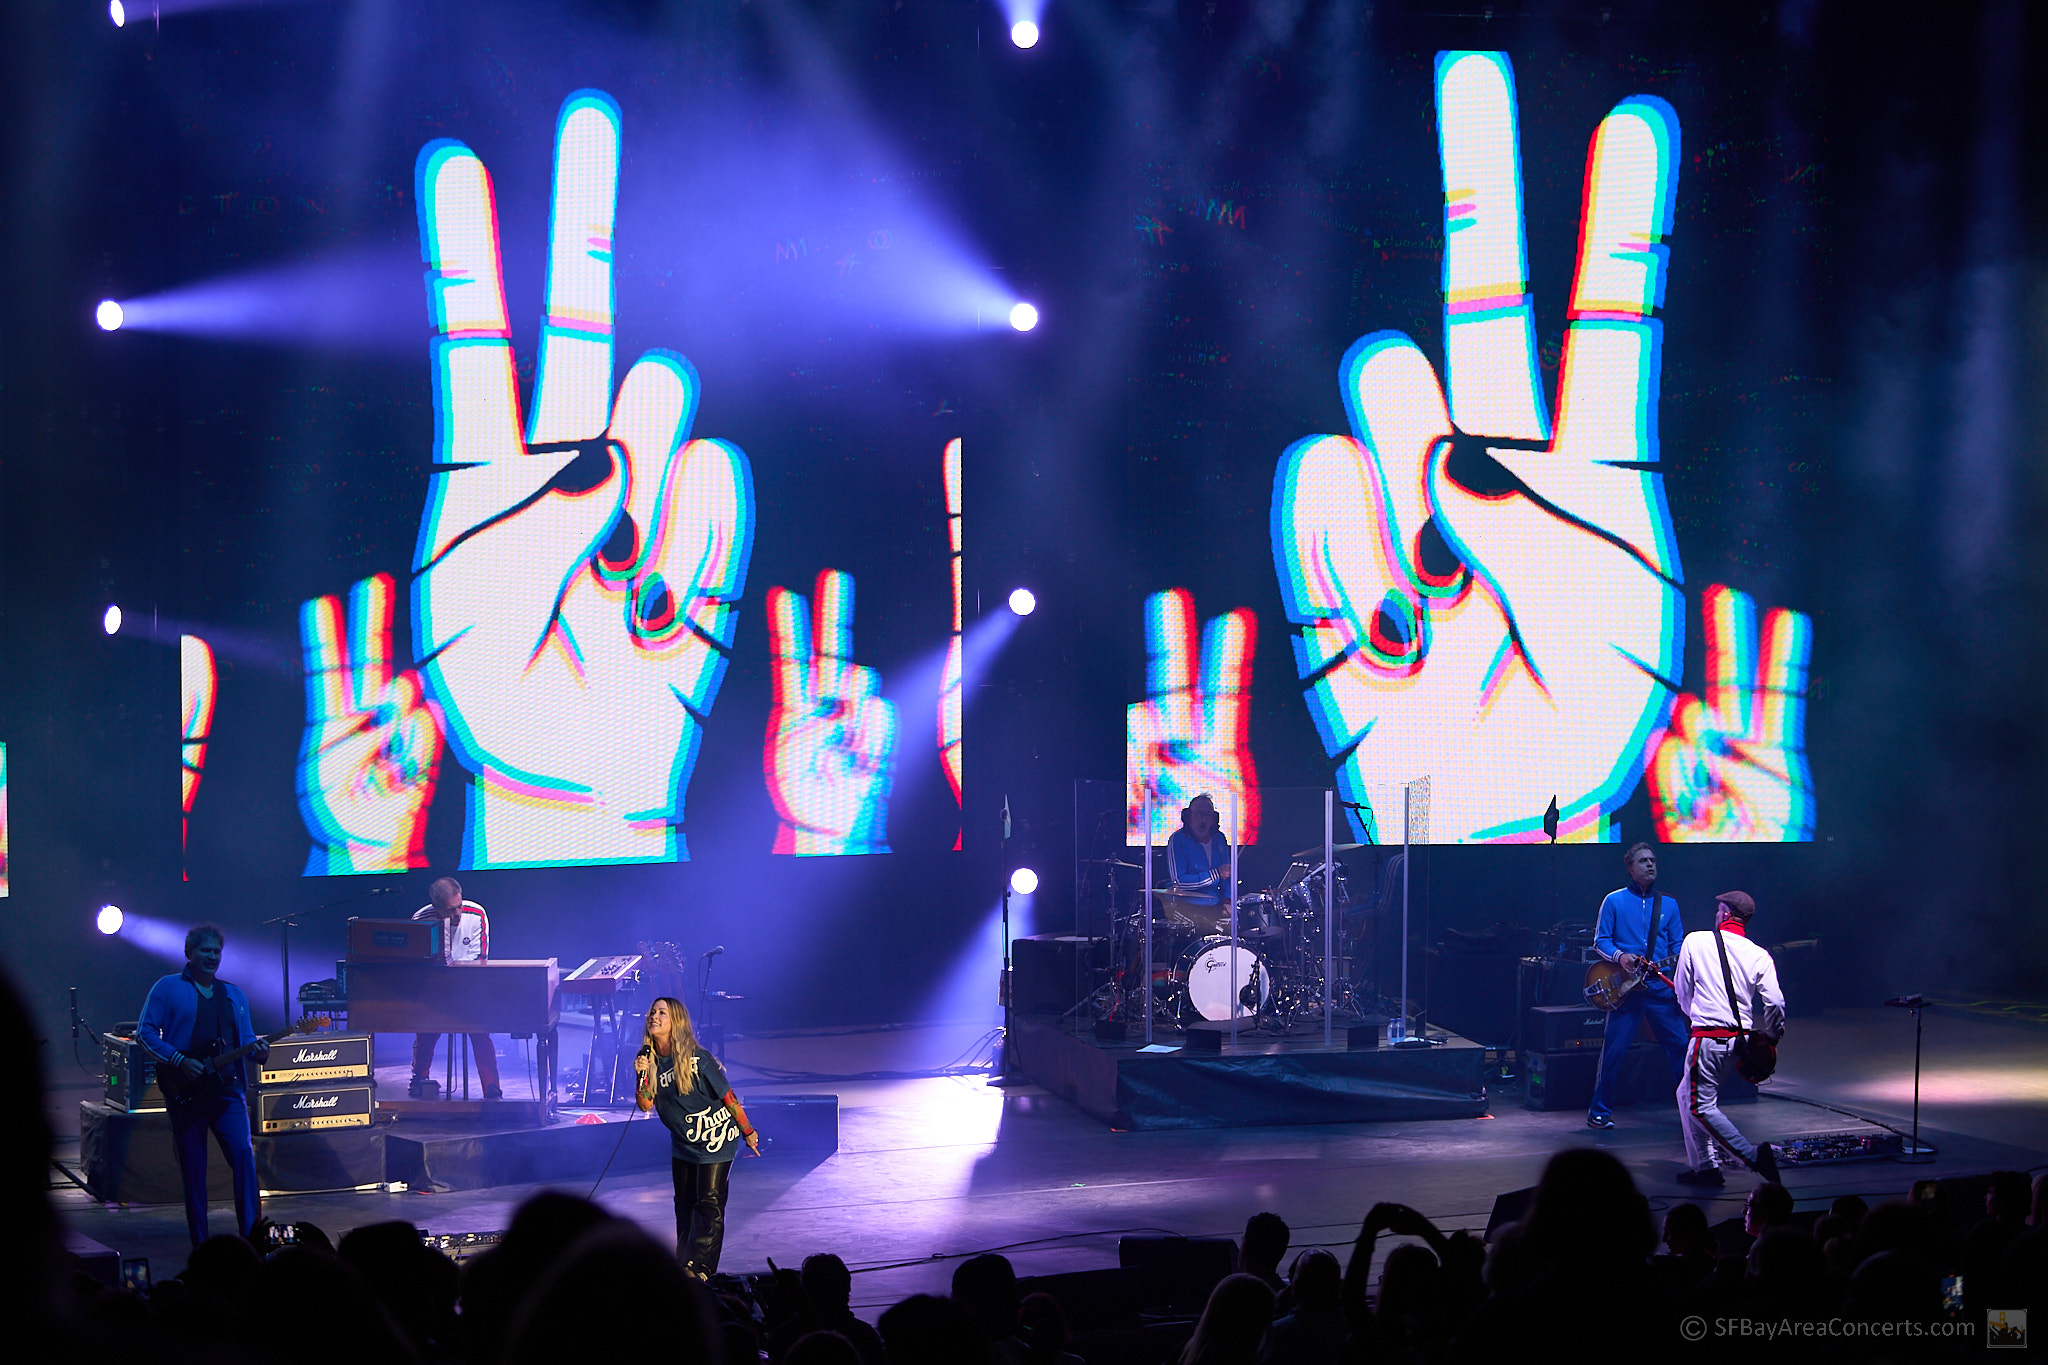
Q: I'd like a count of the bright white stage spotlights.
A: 8